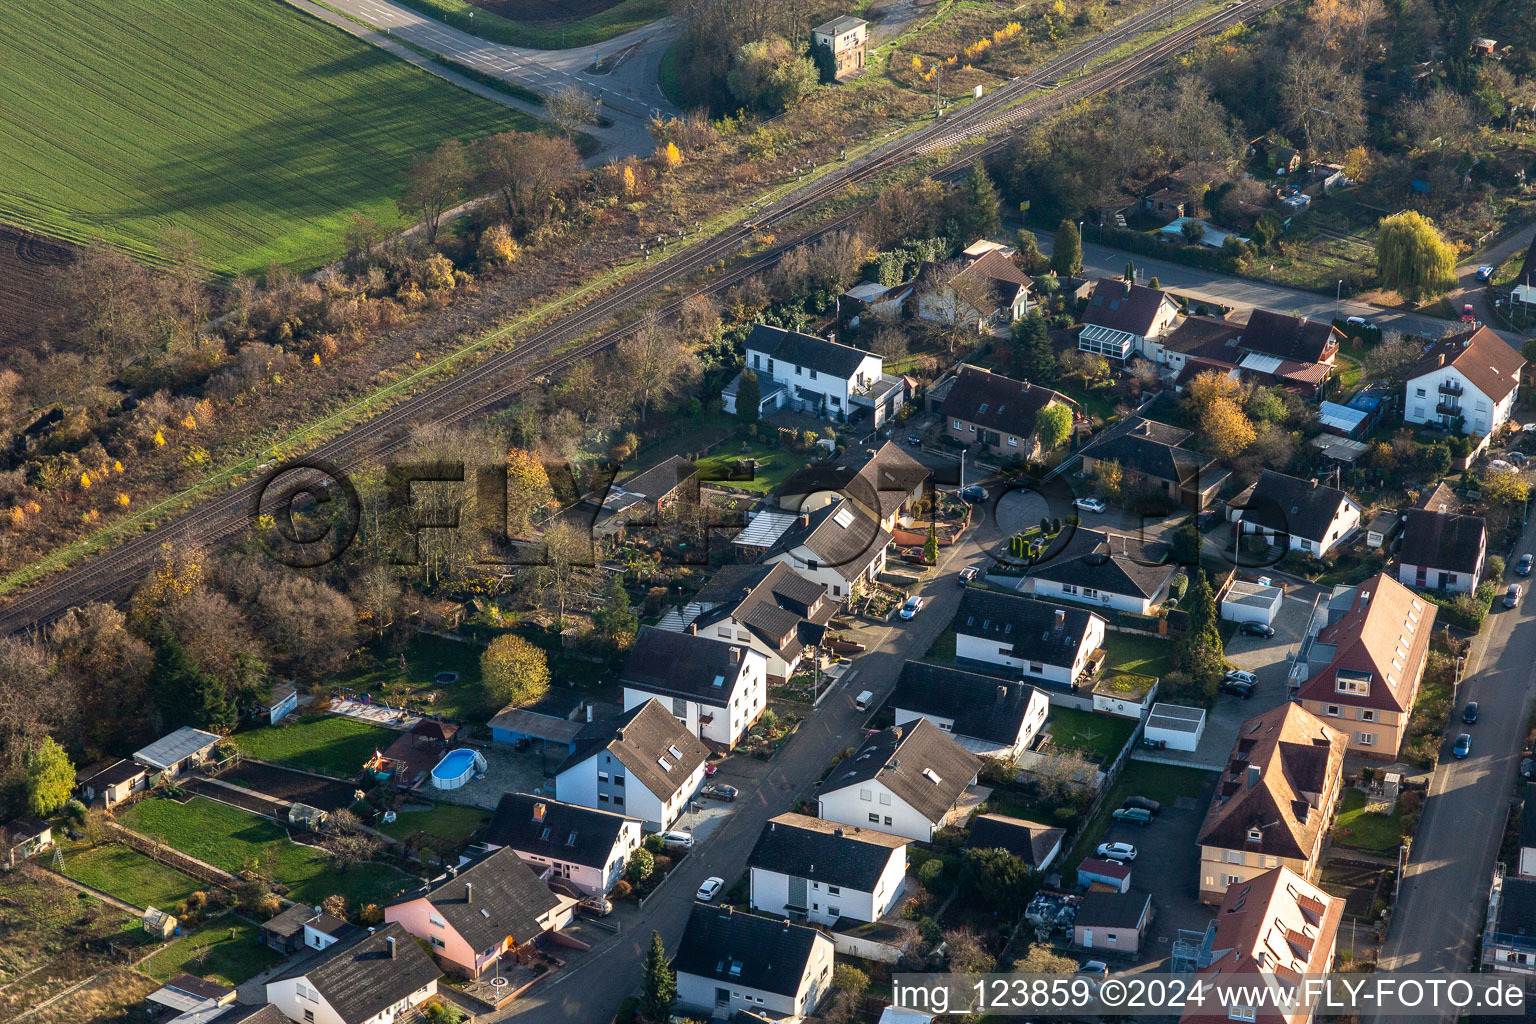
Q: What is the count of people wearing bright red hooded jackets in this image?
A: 0